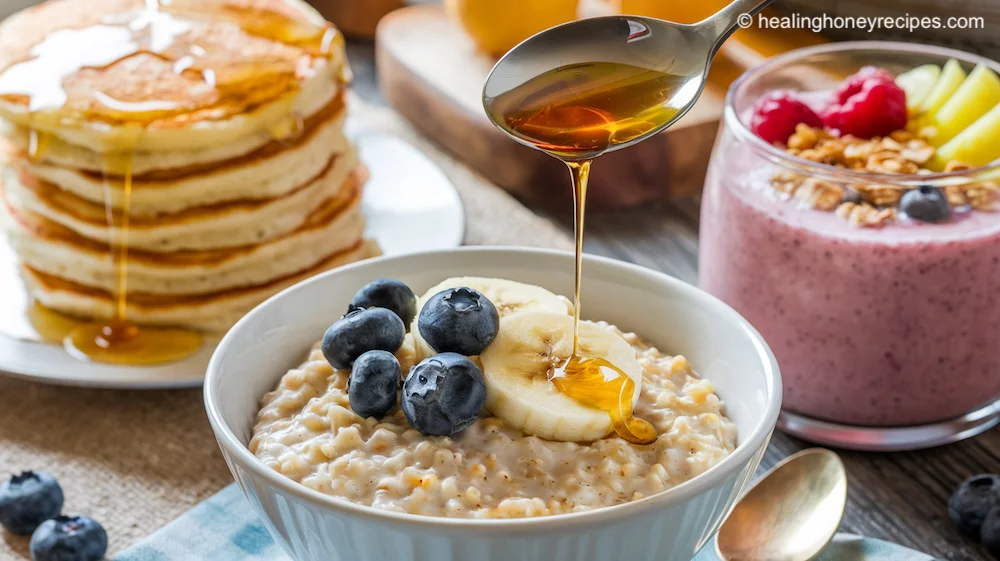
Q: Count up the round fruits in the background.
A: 2